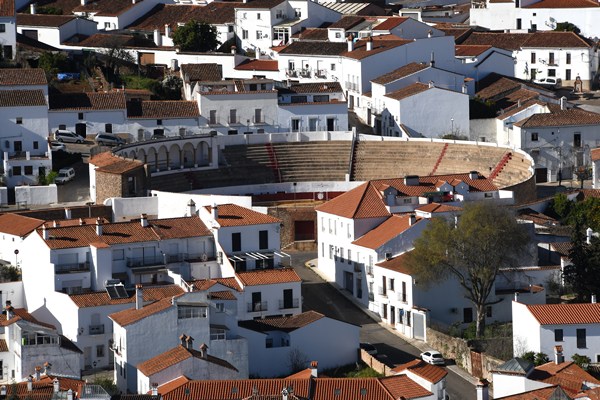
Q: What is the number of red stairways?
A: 3